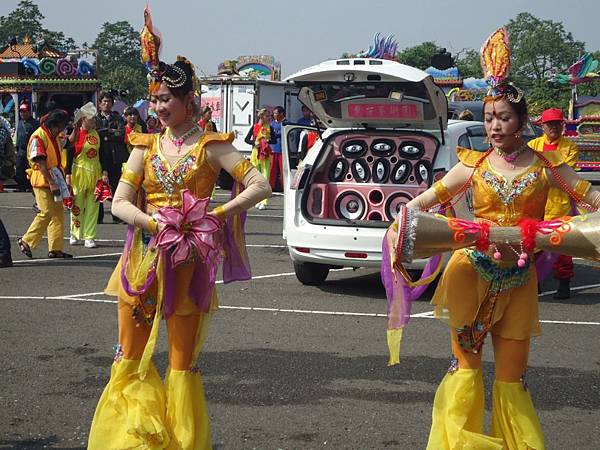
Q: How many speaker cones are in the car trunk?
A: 10